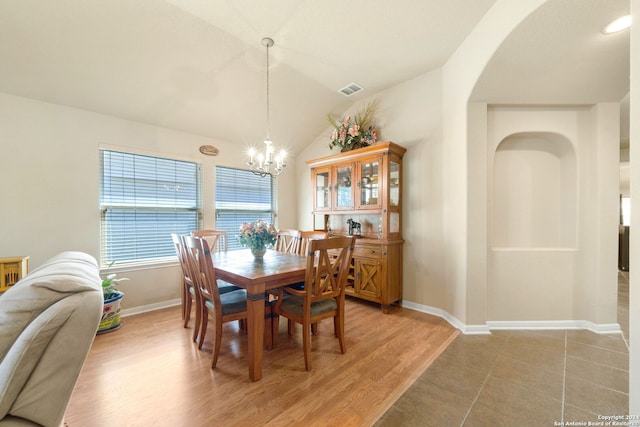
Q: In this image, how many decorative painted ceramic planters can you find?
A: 1